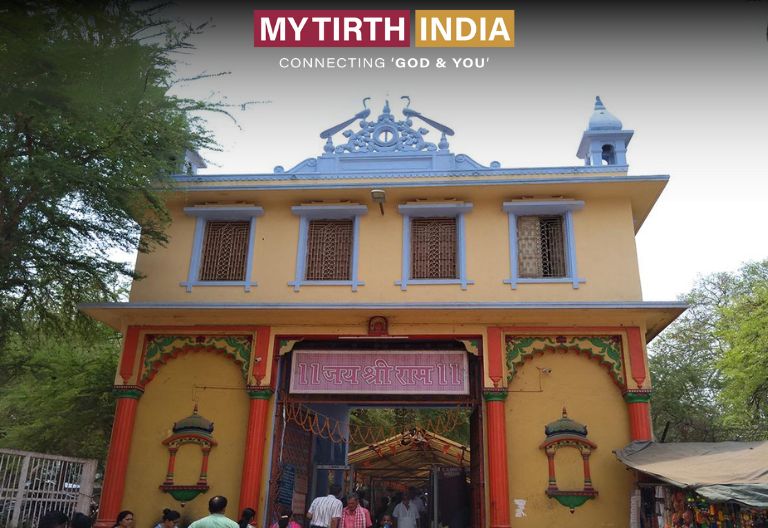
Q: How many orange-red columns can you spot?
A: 4